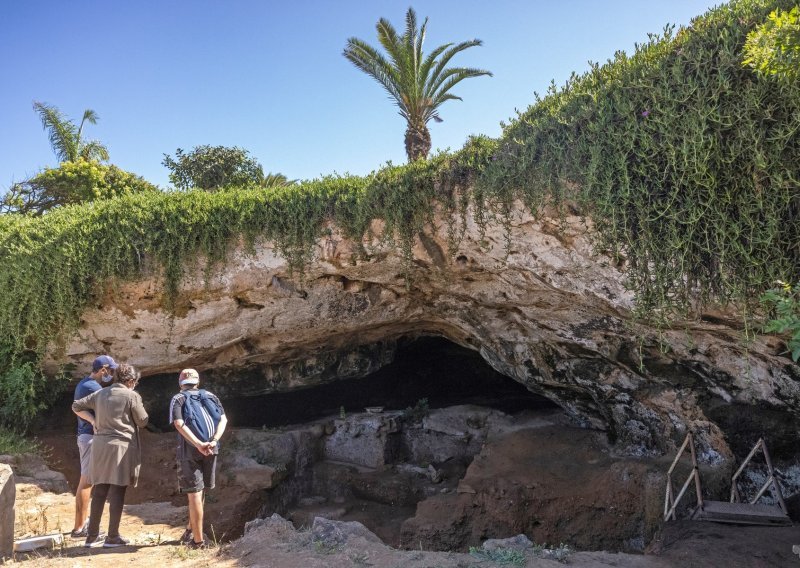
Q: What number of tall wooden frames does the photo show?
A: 2